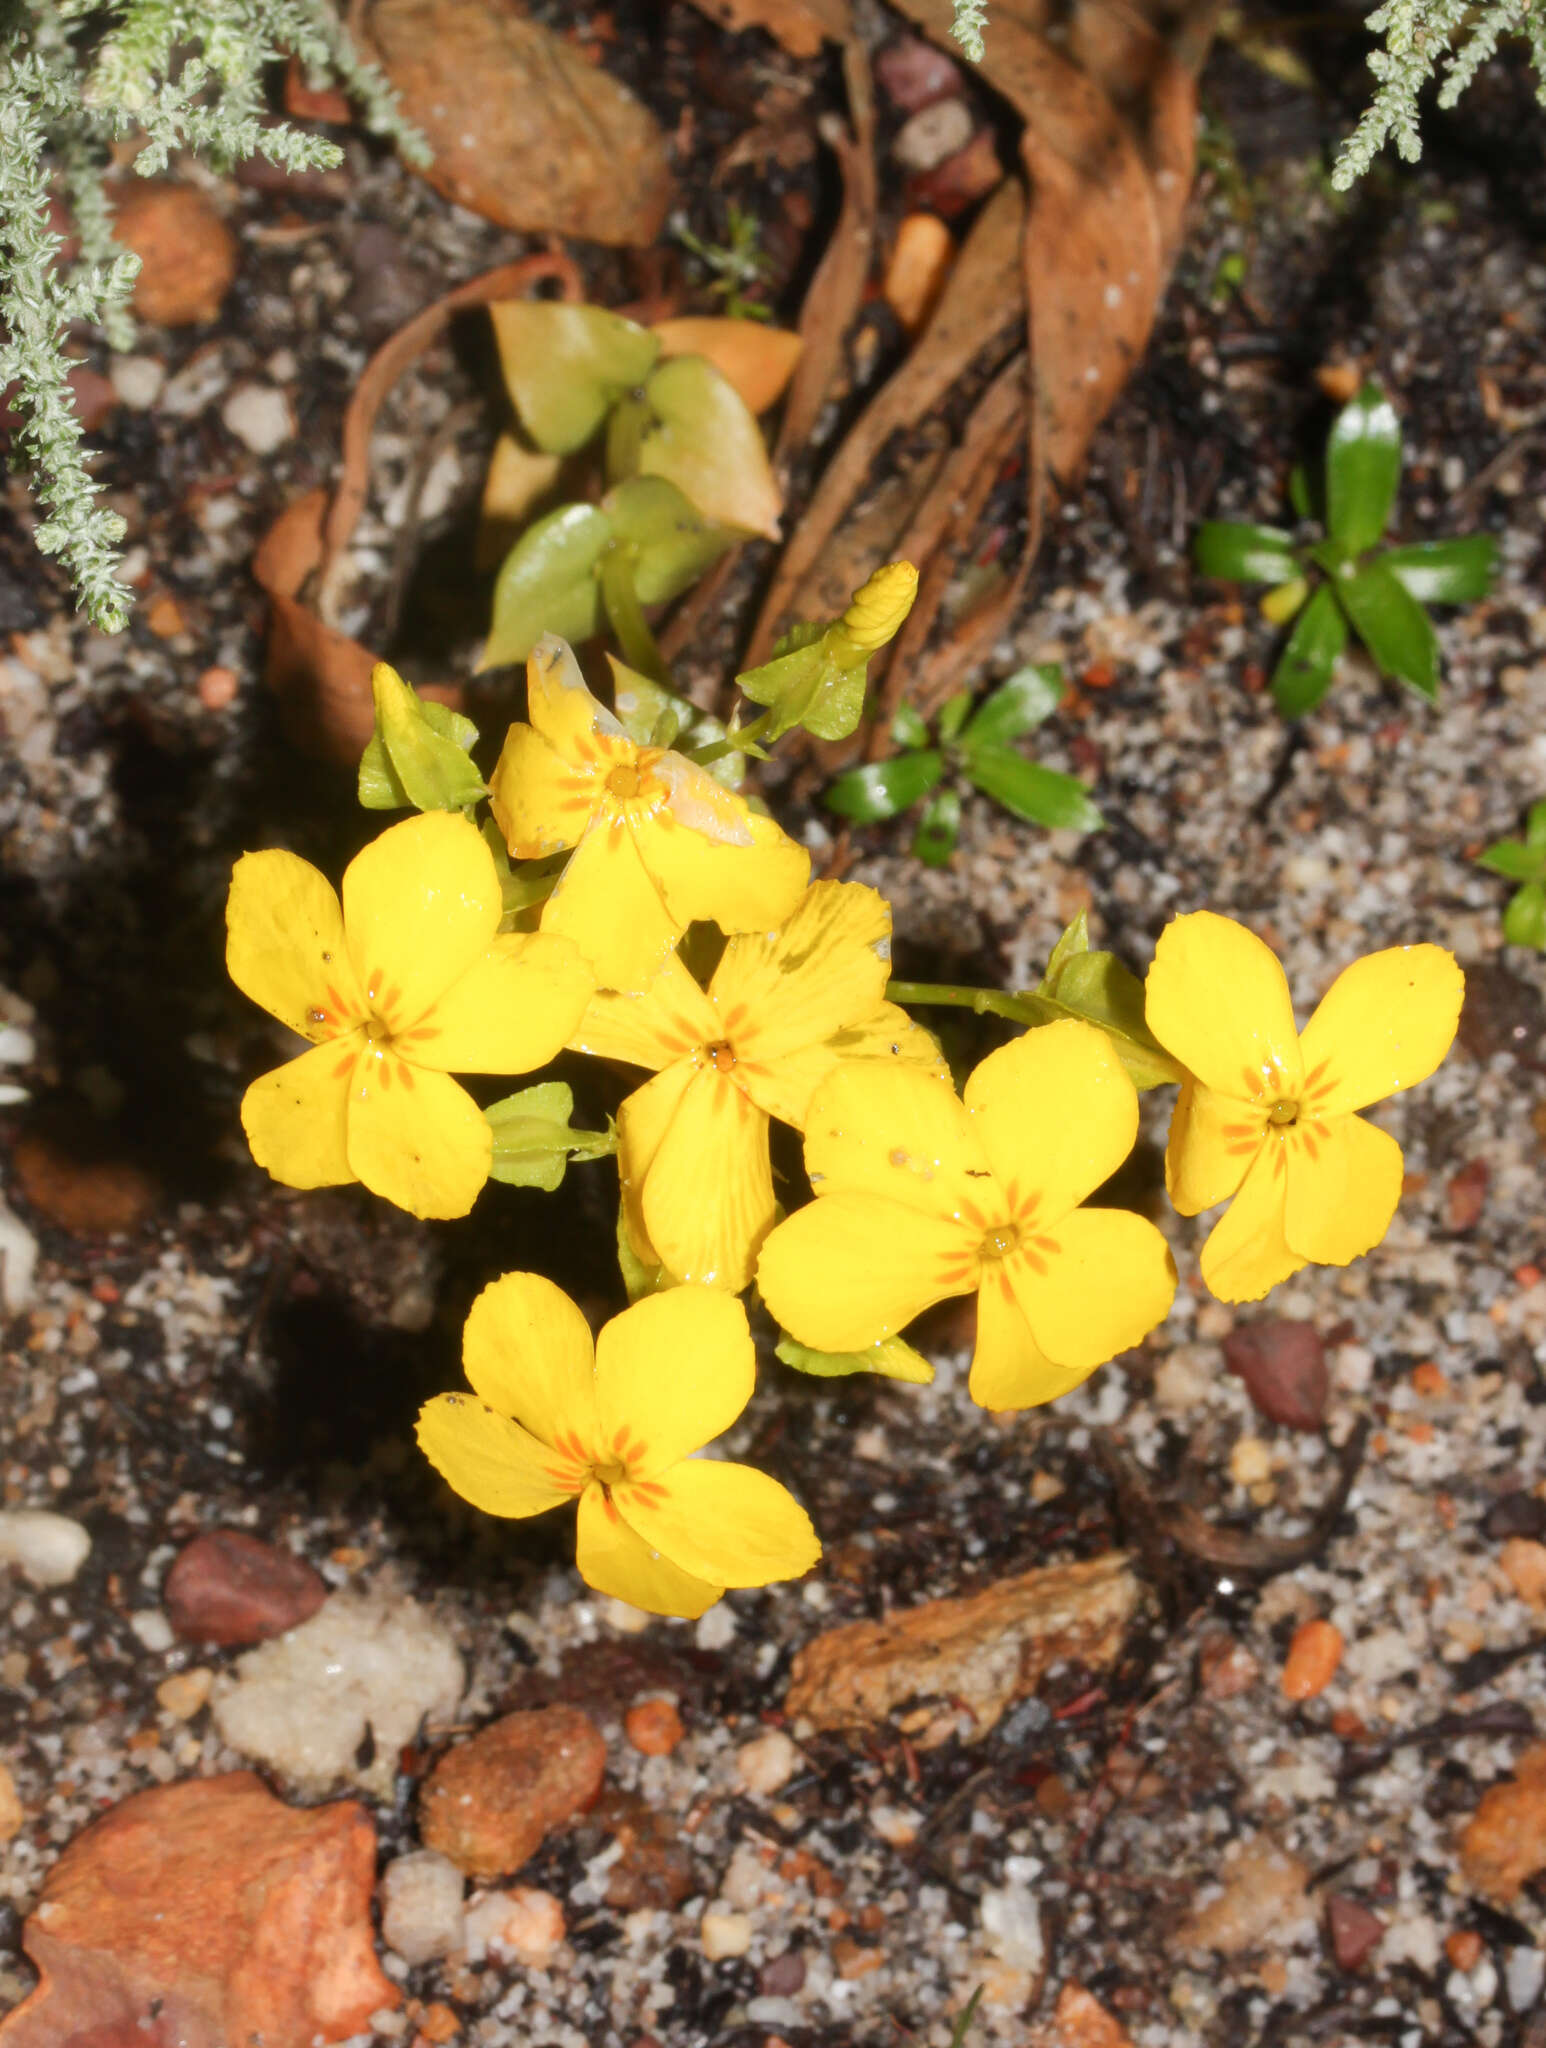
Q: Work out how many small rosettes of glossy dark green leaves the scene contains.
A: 3